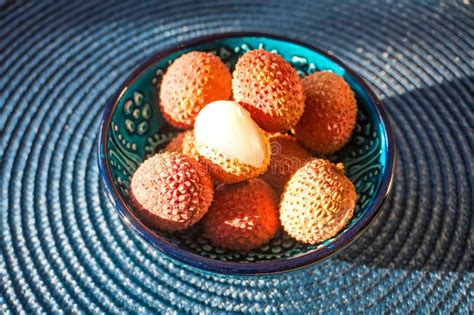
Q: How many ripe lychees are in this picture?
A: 9